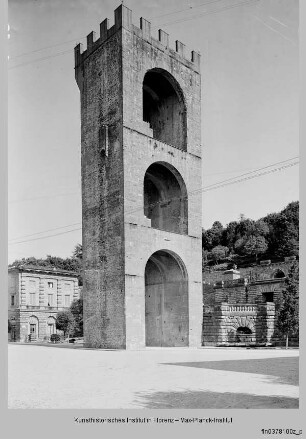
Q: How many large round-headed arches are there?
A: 3